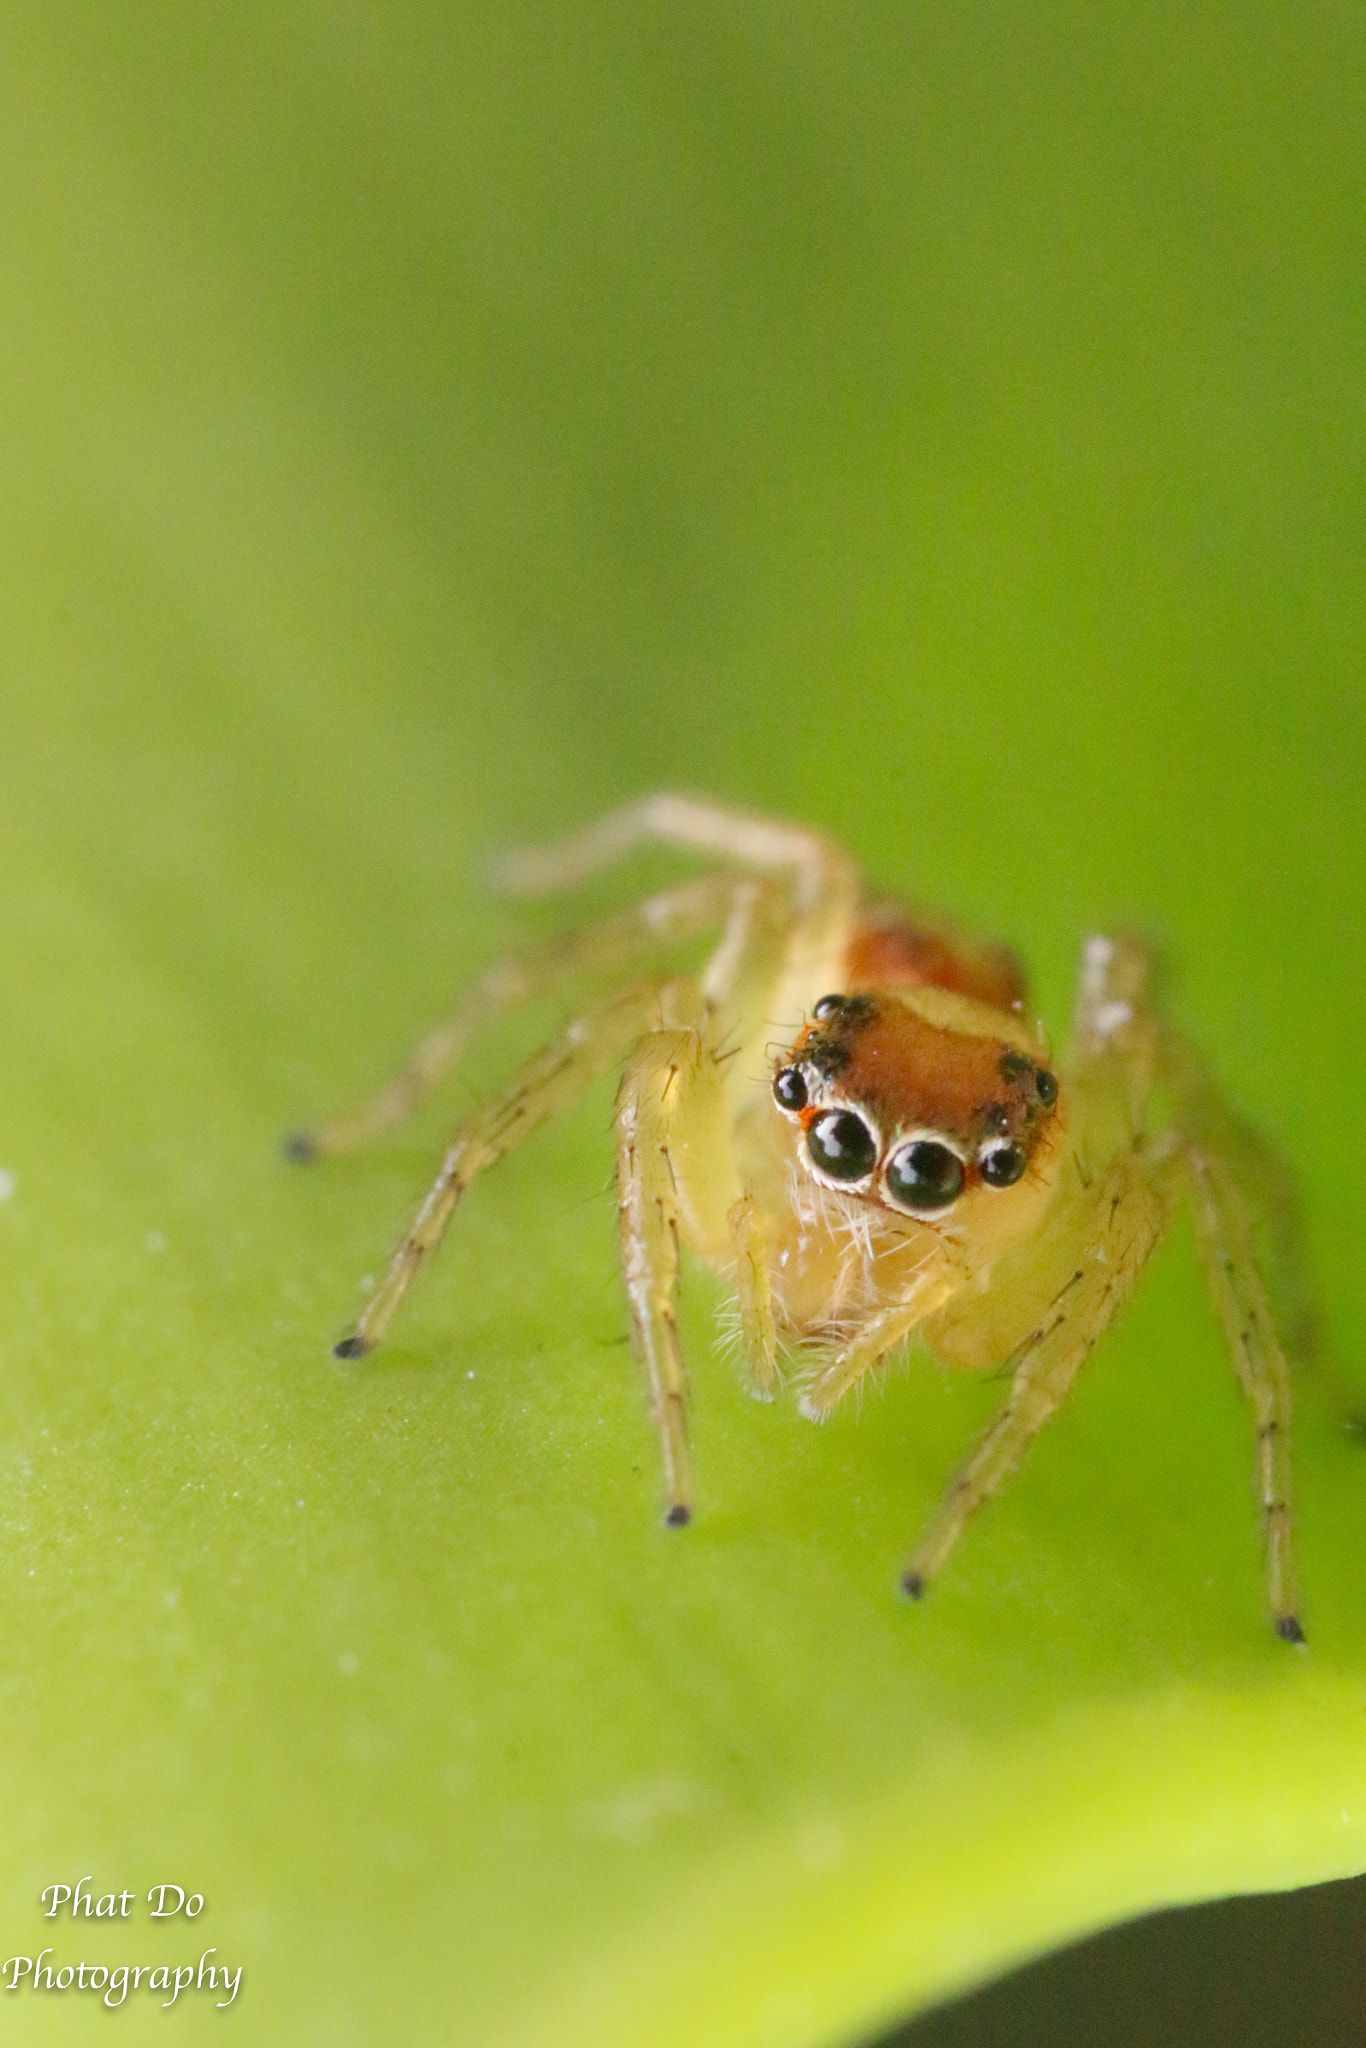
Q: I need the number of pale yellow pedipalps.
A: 2